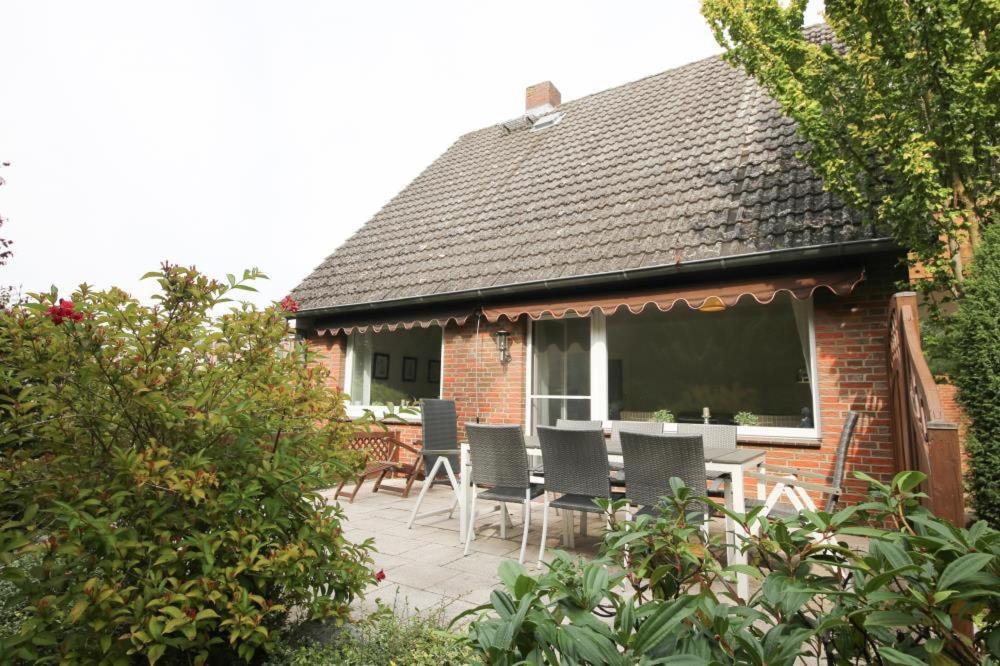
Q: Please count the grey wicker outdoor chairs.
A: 8